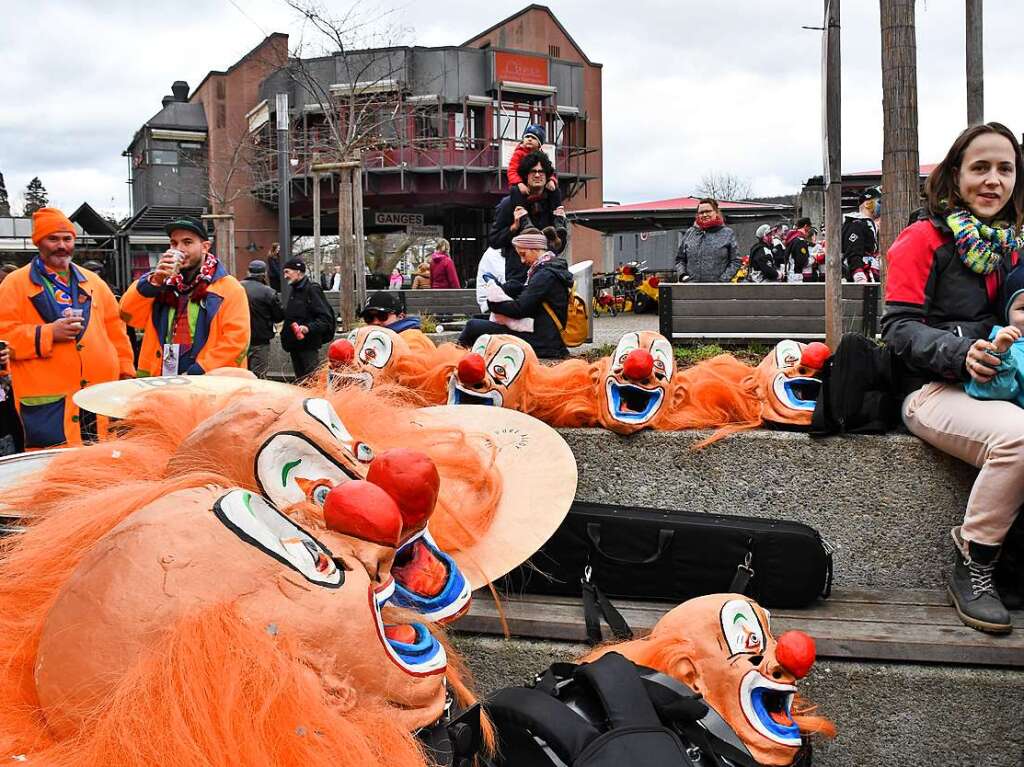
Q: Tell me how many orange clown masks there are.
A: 7